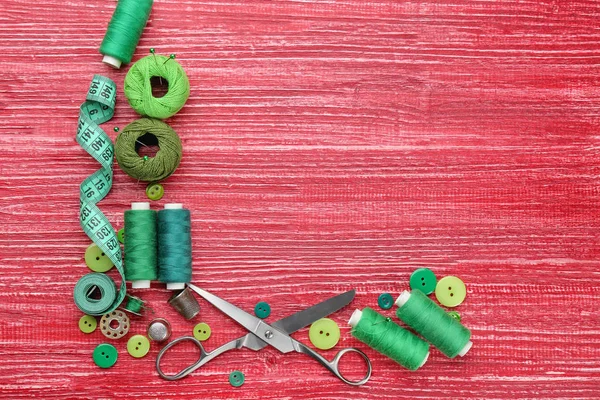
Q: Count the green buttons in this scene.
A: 14